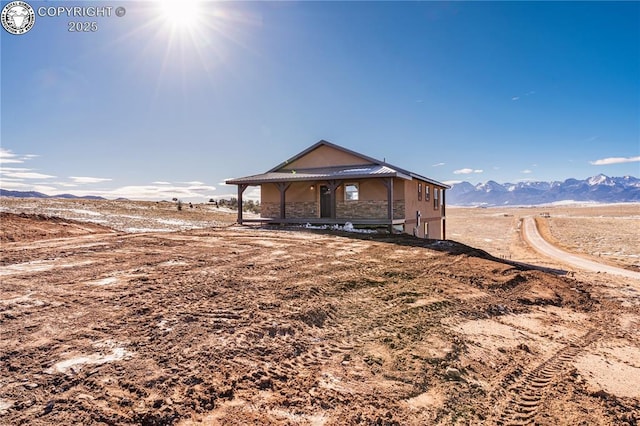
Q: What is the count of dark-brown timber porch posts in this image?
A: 4